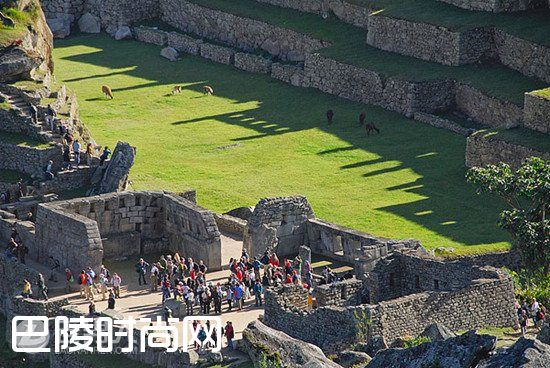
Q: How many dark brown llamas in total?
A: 3